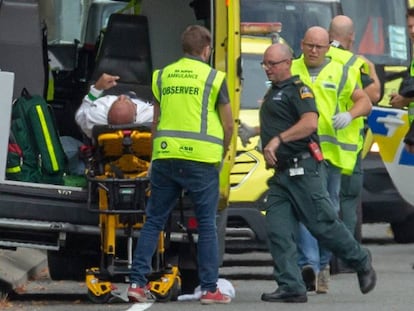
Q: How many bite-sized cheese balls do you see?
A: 0